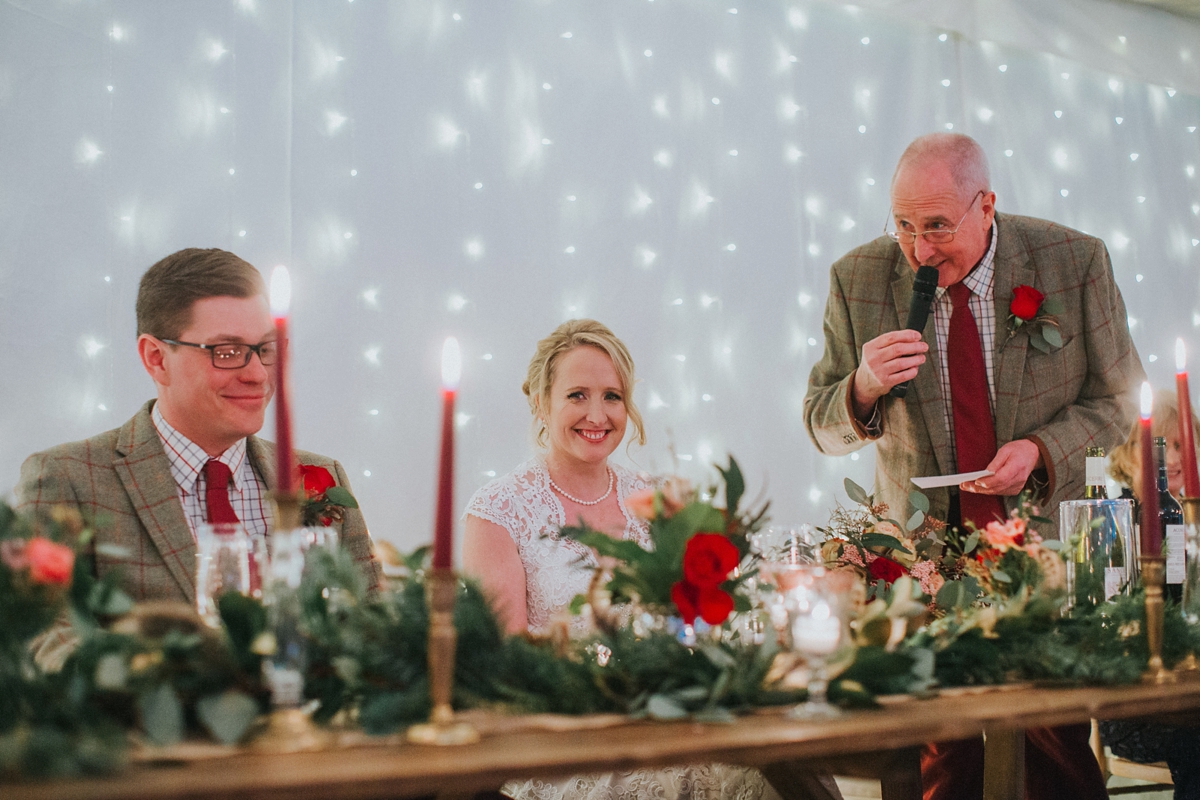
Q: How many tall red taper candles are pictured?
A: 4